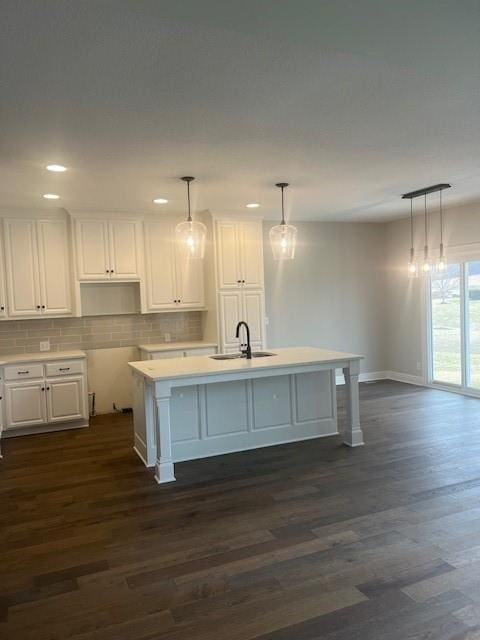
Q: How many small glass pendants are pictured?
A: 3